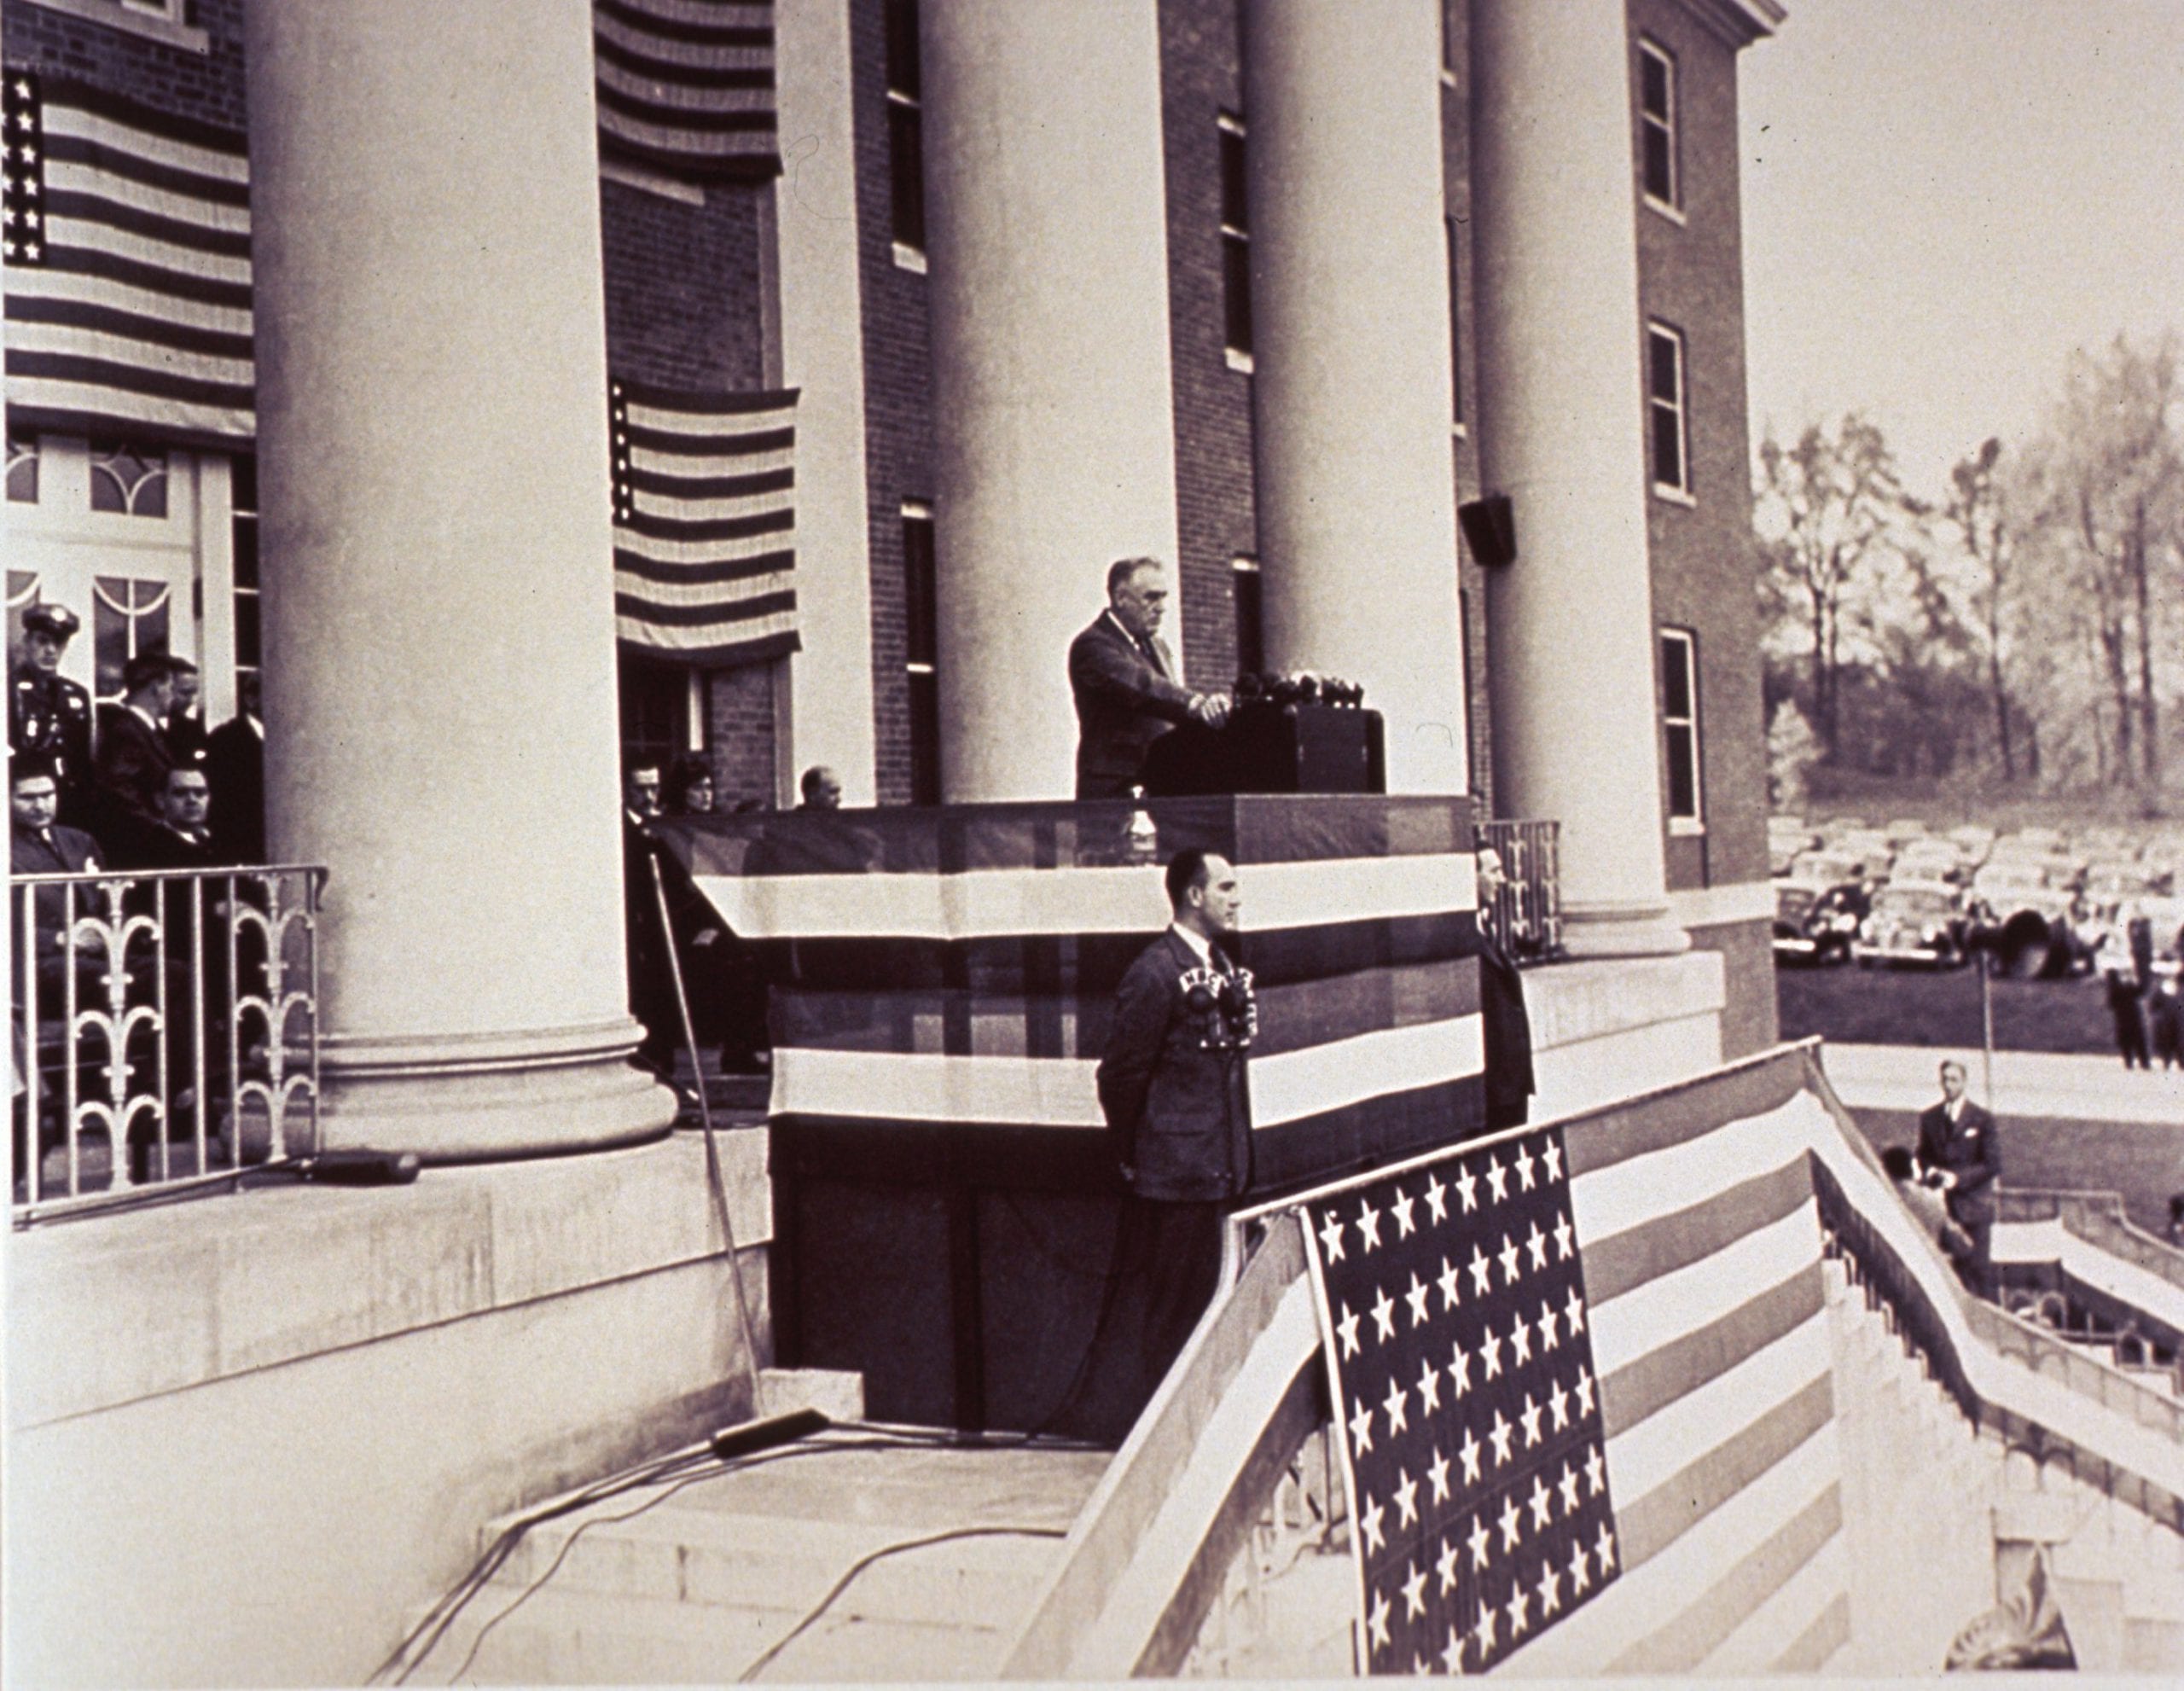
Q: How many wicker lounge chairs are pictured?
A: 0